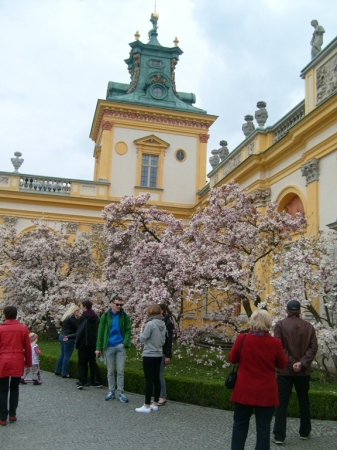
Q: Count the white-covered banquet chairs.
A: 0